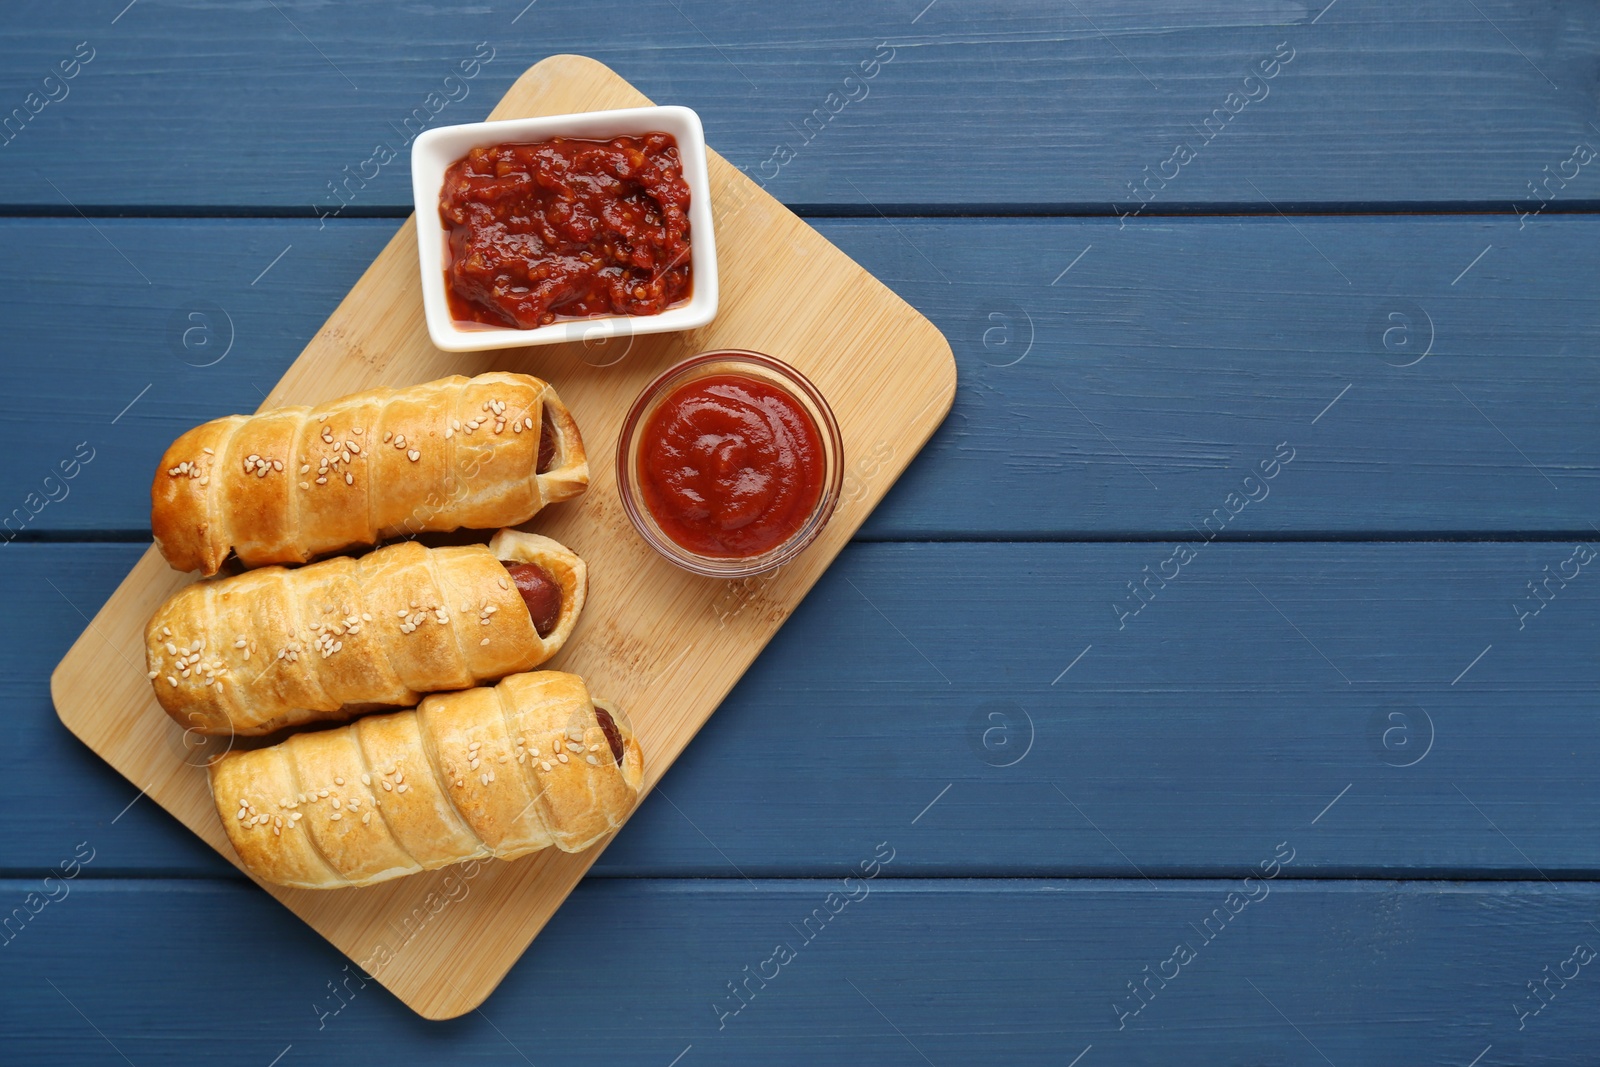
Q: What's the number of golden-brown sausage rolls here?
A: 3